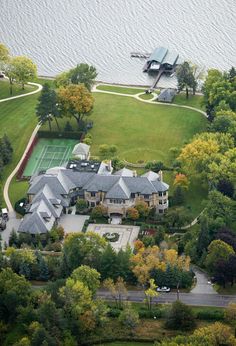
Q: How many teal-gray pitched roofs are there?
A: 2